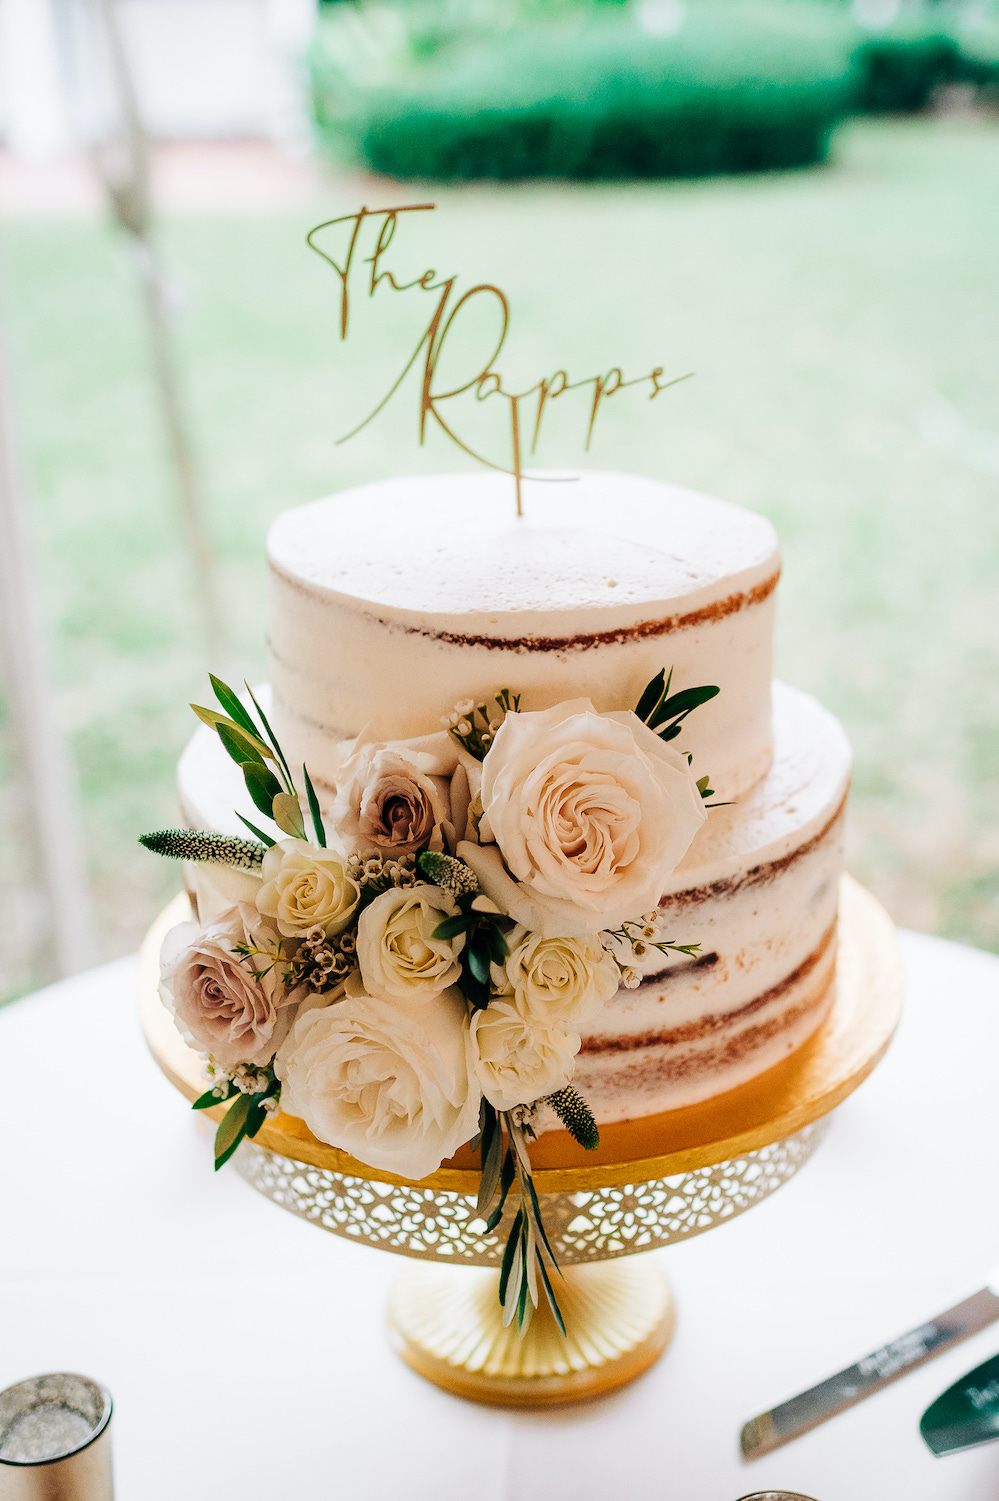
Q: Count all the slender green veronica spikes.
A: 3